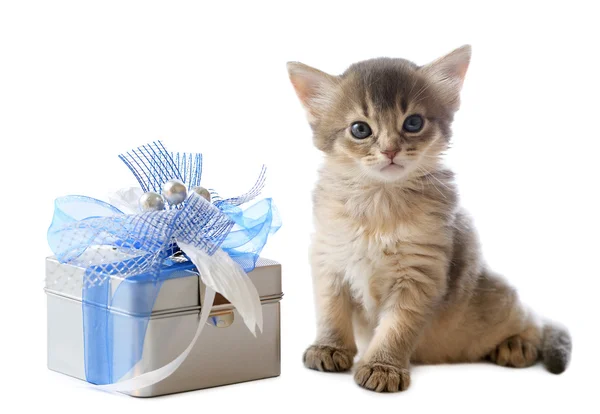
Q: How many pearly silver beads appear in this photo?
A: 3